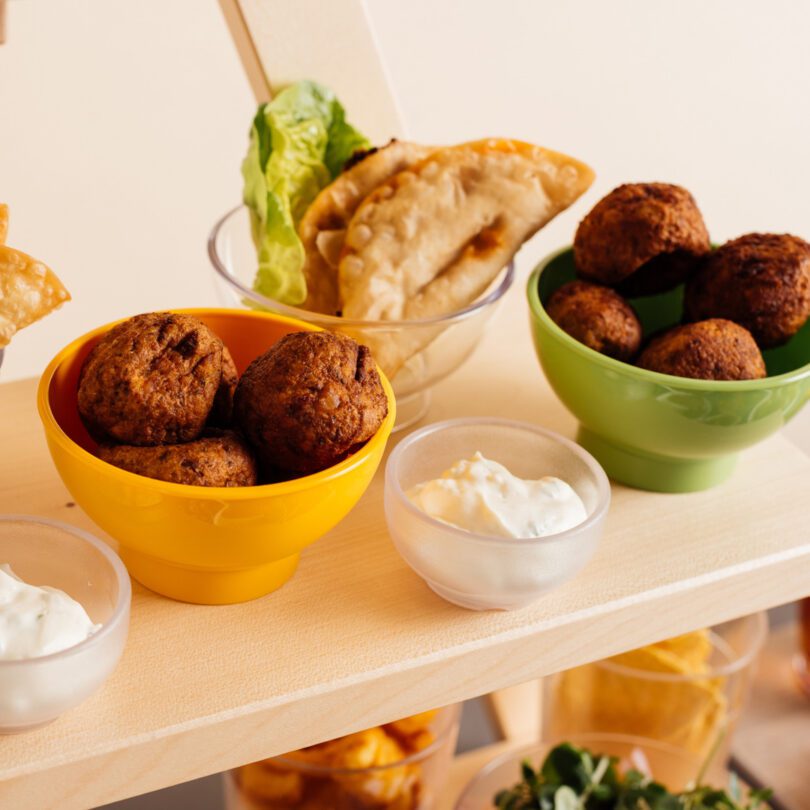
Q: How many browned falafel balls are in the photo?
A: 8